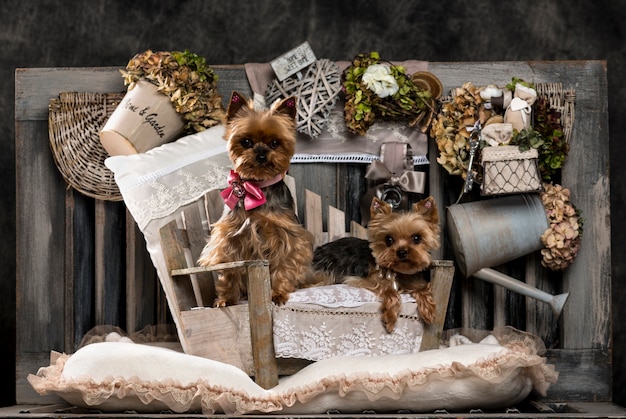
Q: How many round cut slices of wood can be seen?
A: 2